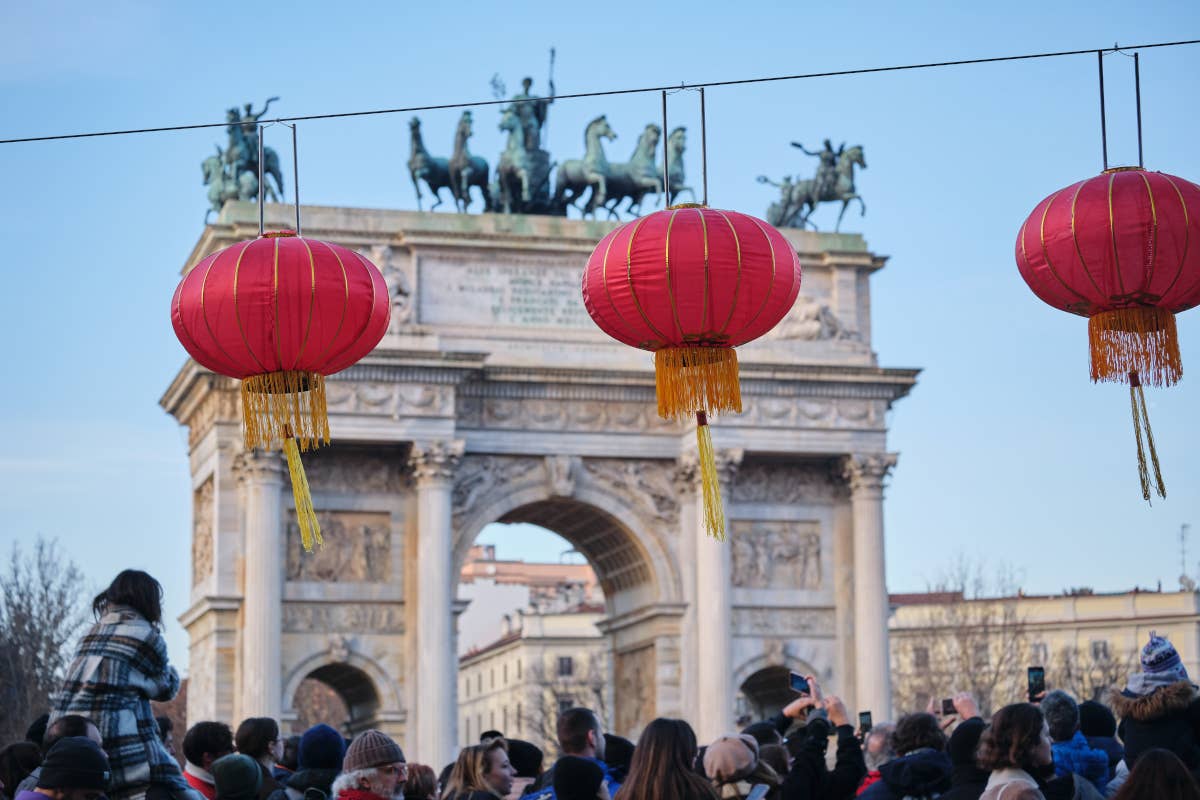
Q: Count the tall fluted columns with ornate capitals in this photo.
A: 4